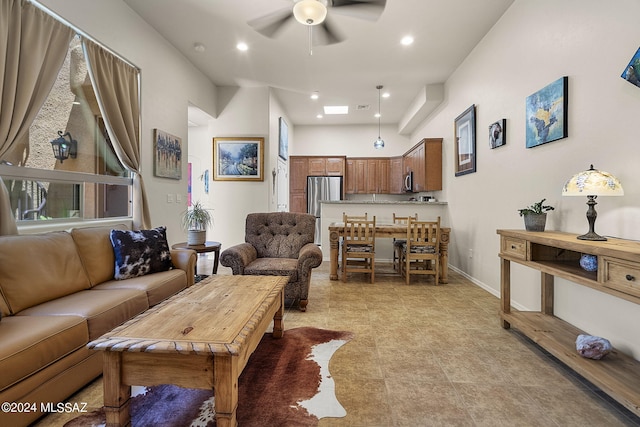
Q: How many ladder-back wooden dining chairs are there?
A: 4